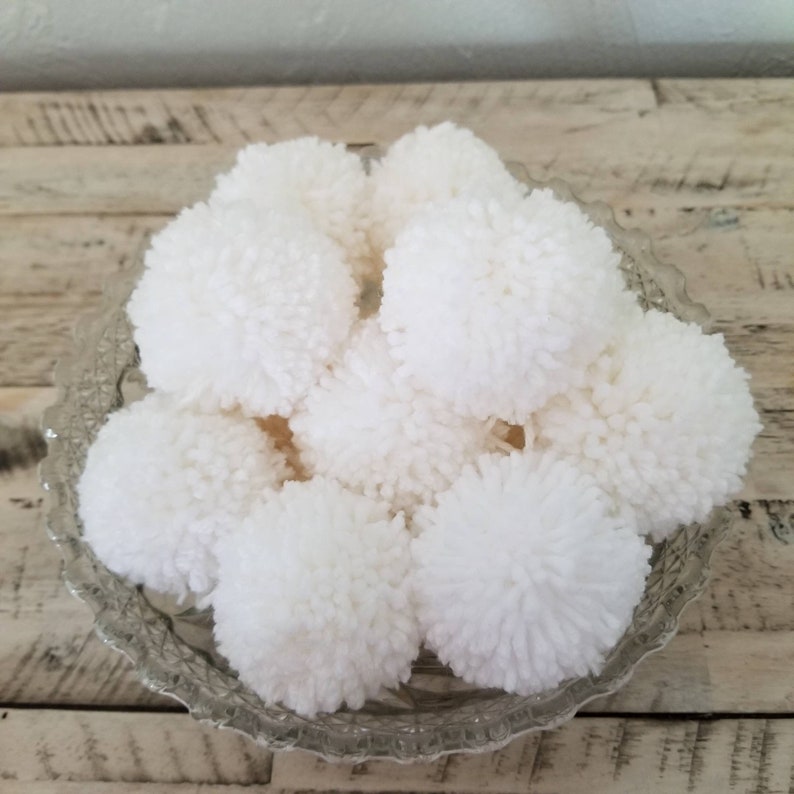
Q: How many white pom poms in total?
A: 9